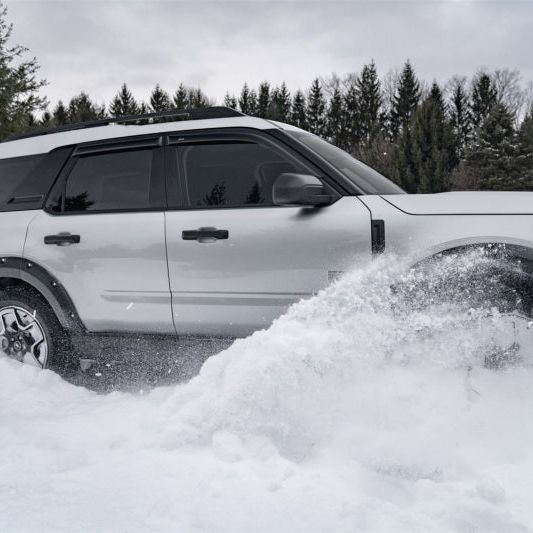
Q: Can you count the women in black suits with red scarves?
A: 0